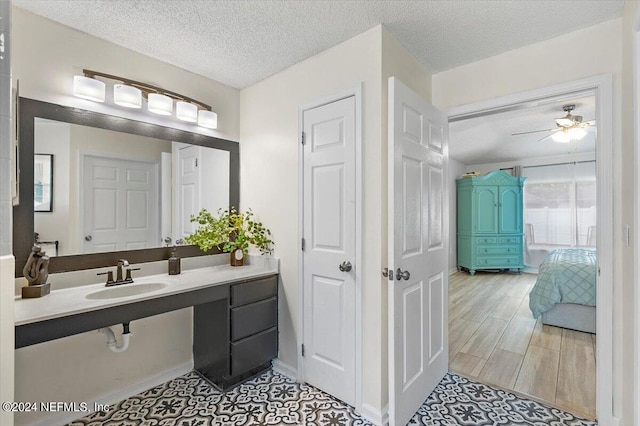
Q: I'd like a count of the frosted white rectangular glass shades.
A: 5